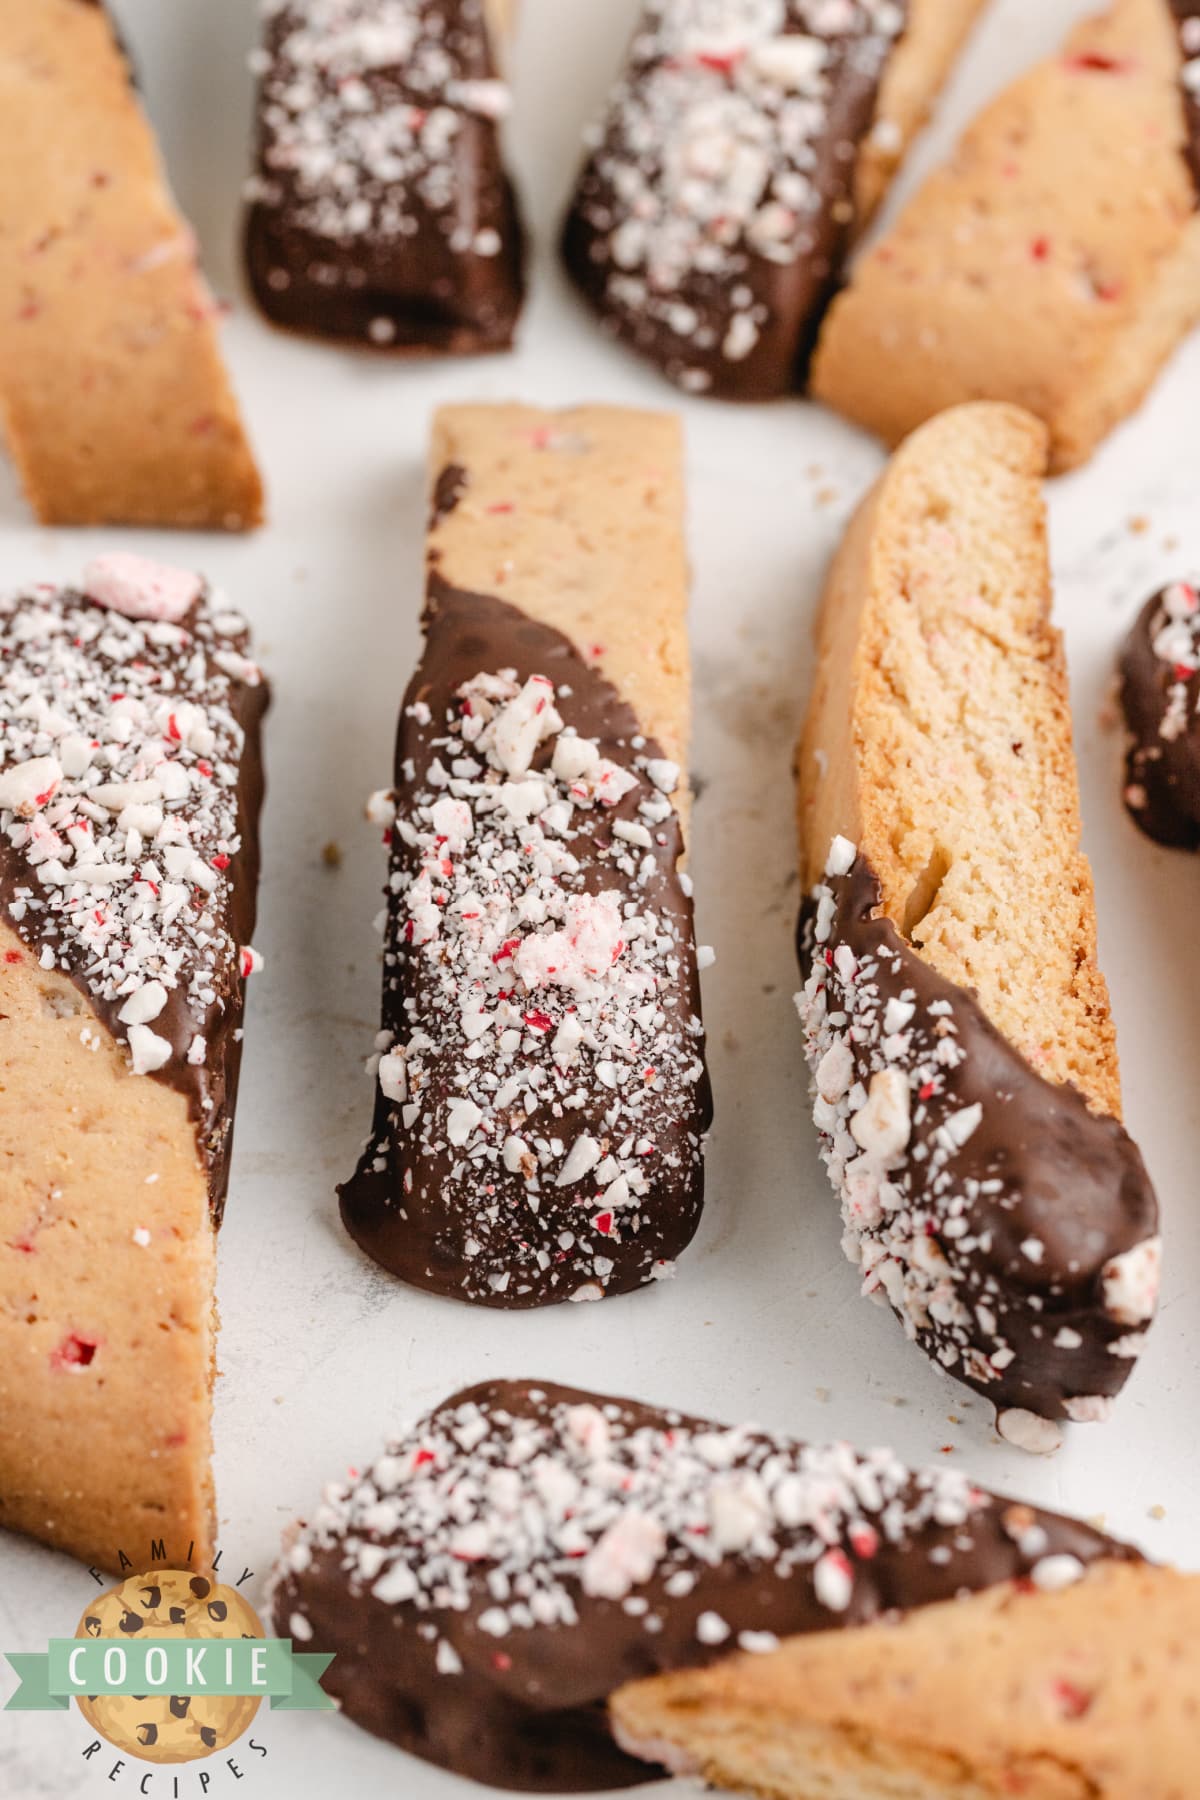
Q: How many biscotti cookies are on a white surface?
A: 10